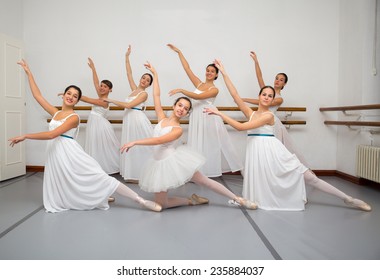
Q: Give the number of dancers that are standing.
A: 4